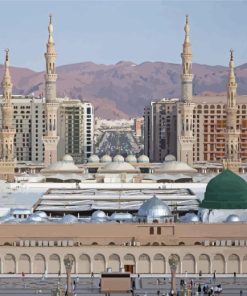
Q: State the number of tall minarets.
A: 4